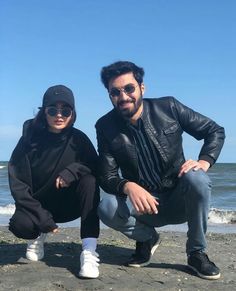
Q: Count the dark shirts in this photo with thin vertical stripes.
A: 1